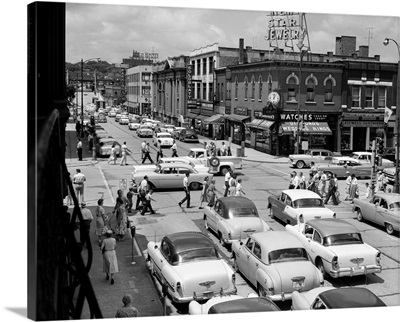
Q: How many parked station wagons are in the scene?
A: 0